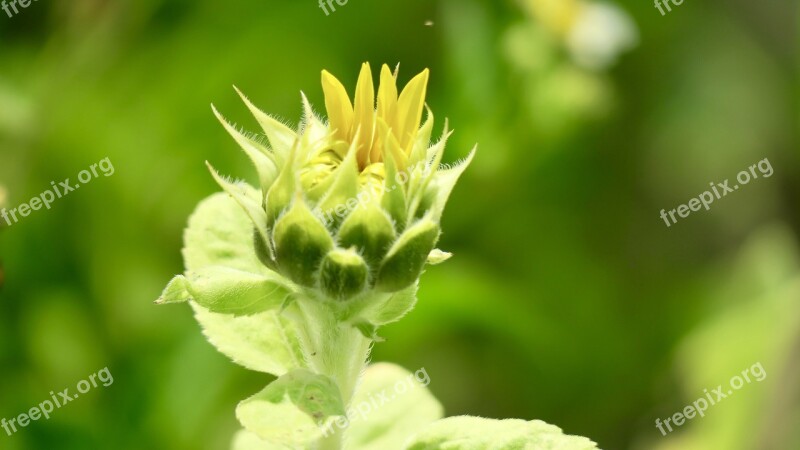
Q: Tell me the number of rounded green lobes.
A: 4